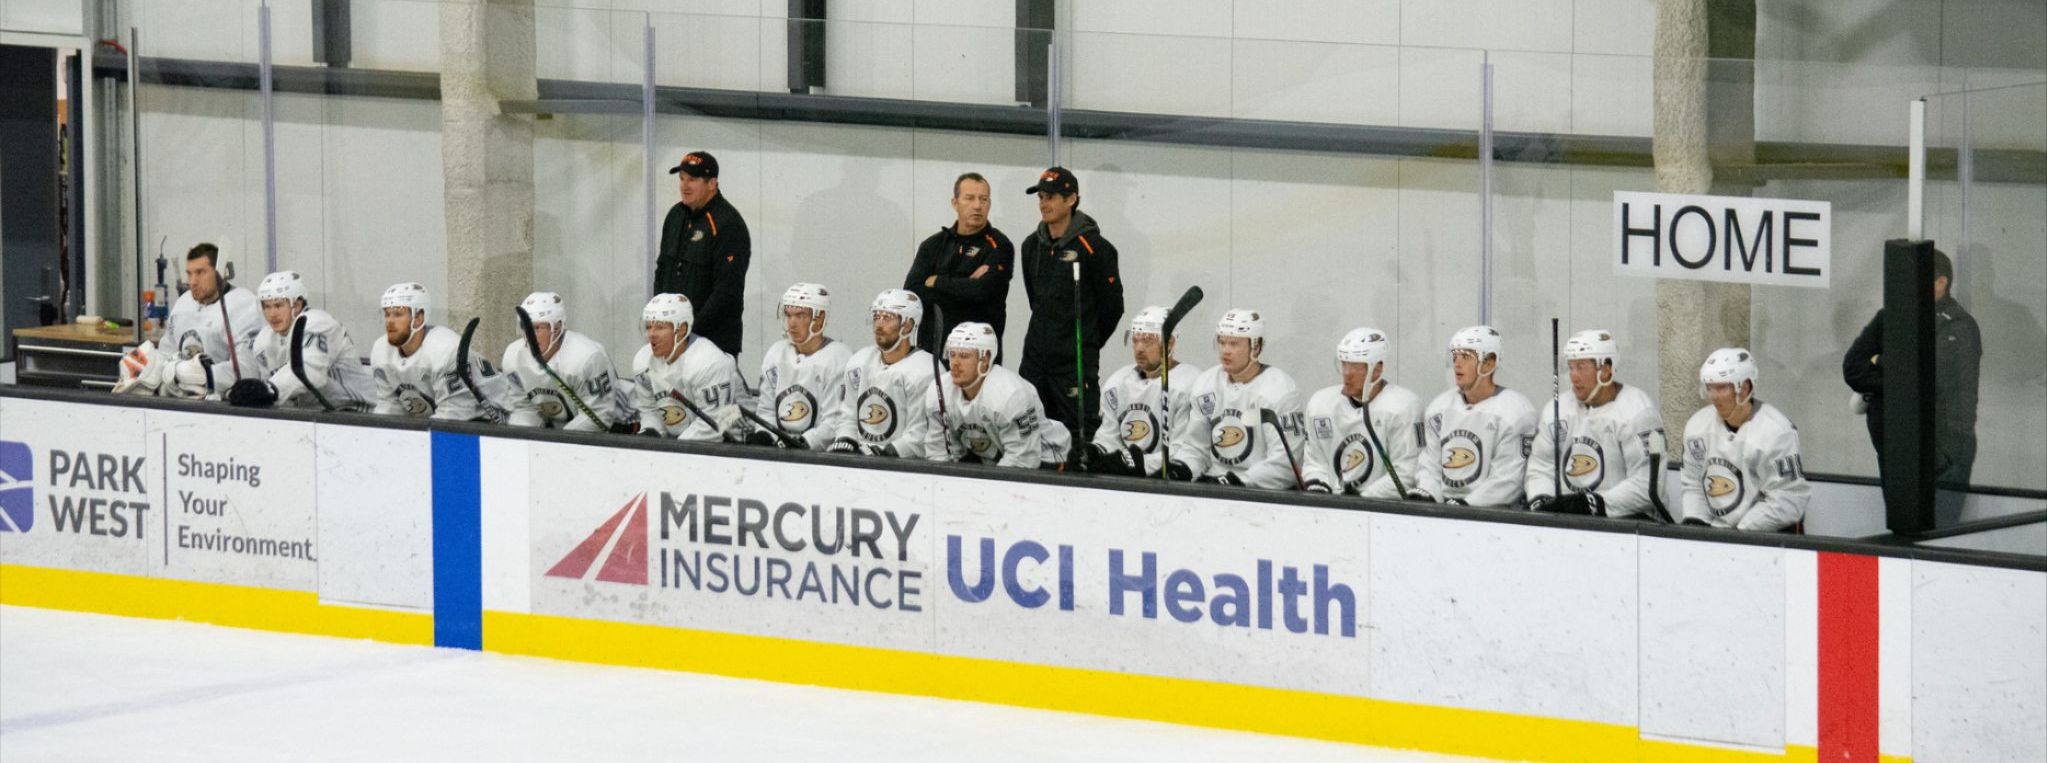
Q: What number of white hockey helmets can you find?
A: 13